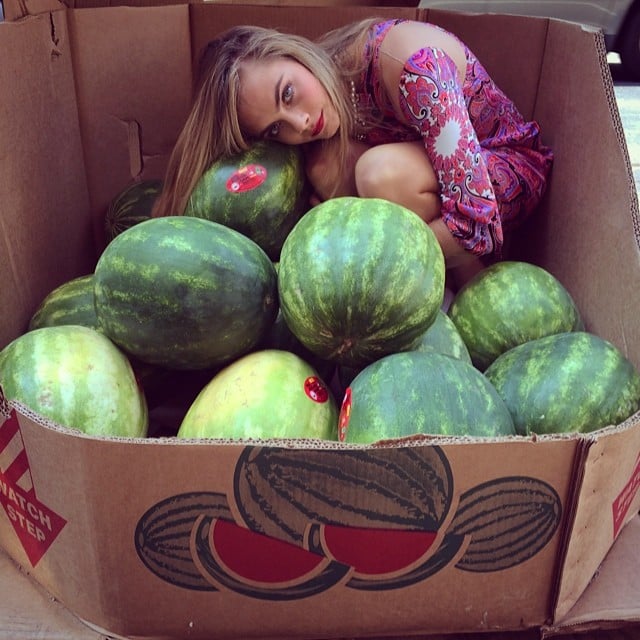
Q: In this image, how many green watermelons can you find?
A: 11